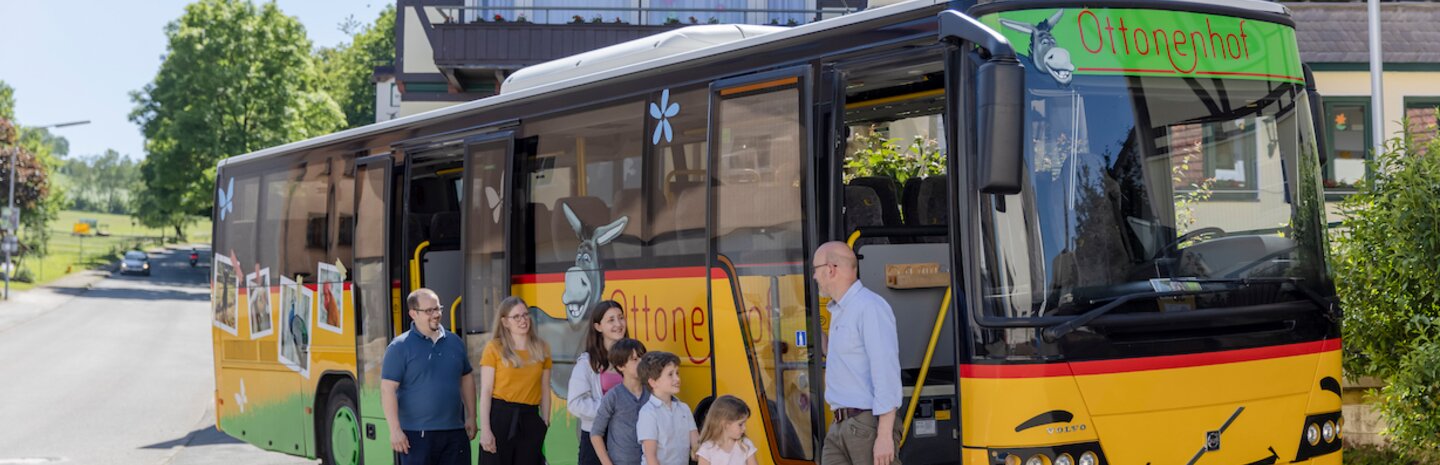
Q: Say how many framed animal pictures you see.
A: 4